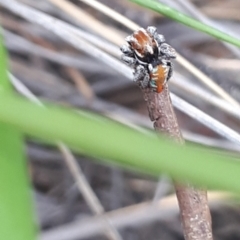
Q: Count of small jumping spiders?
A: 1